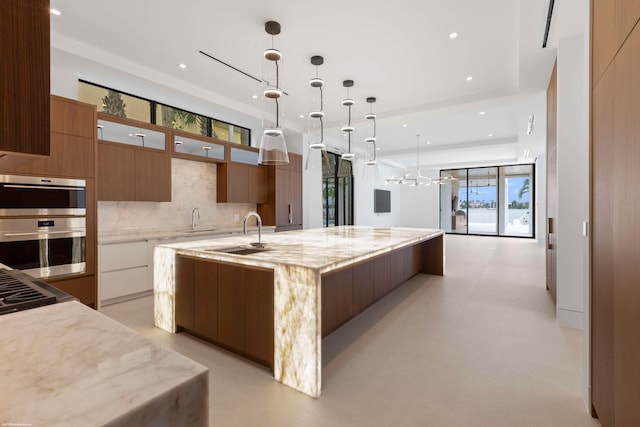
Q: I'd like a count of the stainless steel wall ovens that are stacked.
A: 2